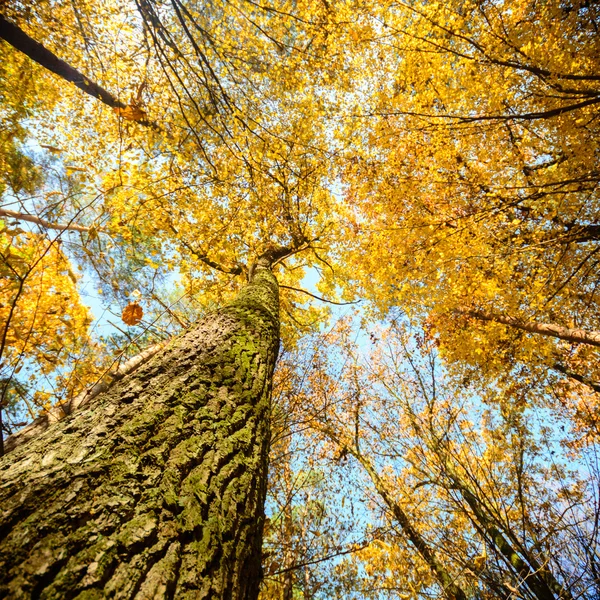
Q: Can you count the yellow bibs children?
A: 0